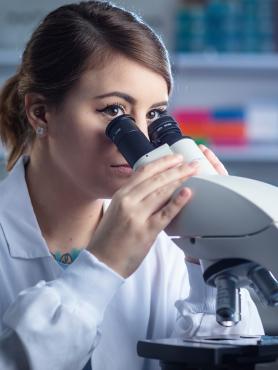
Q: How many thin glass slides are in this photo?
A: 1